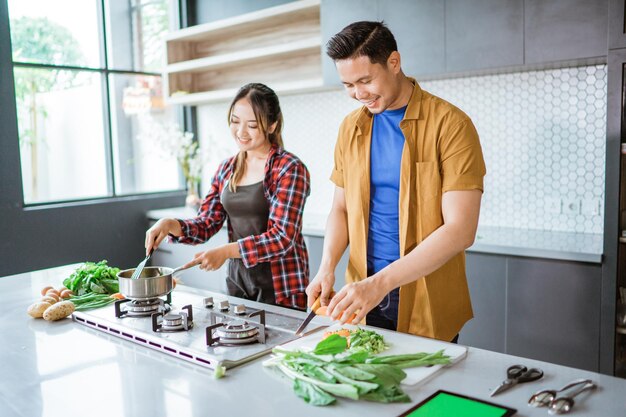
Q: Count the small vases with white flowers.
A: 1